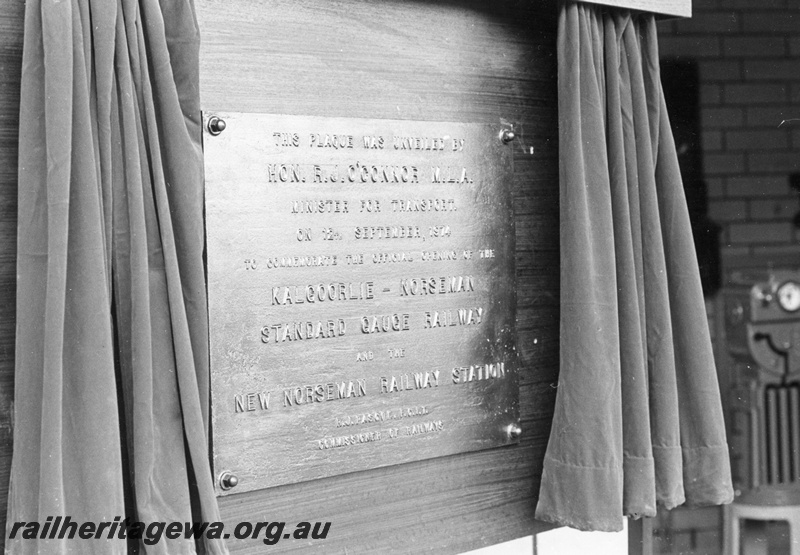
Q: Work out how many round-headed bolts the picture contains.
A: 4